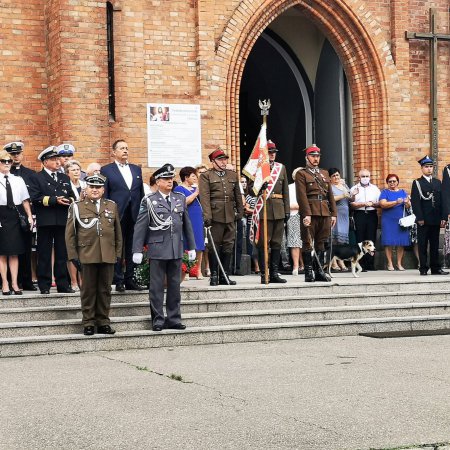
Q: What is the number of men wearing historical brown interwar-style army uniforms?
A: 3